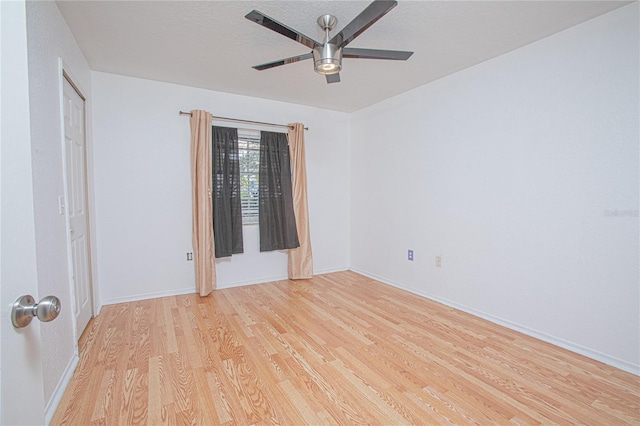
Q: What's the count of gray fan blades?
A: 5